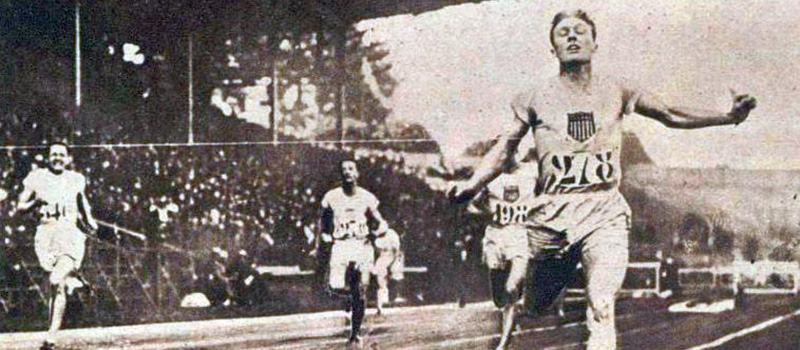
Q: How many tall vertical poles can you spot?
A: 4